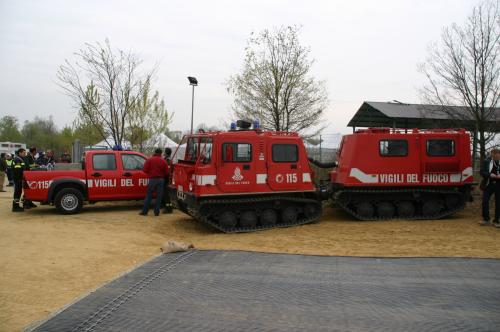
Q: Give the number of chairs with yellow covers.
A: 0